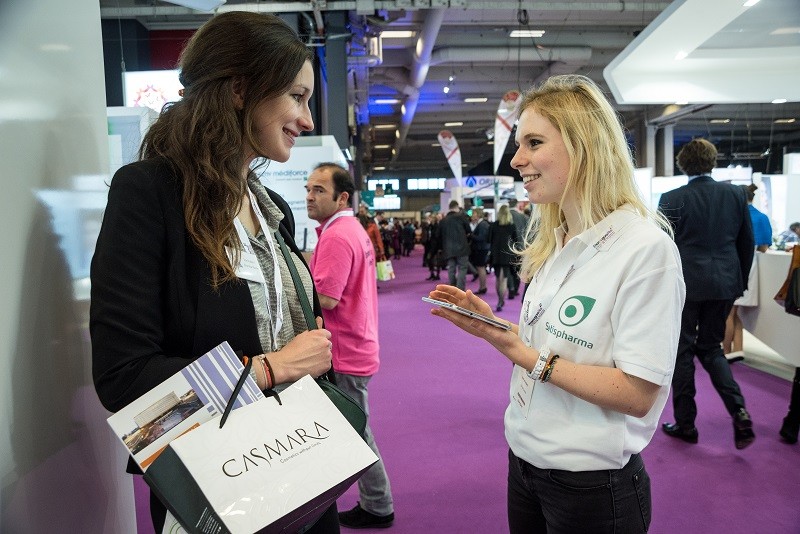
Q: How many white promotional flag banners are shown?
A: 2